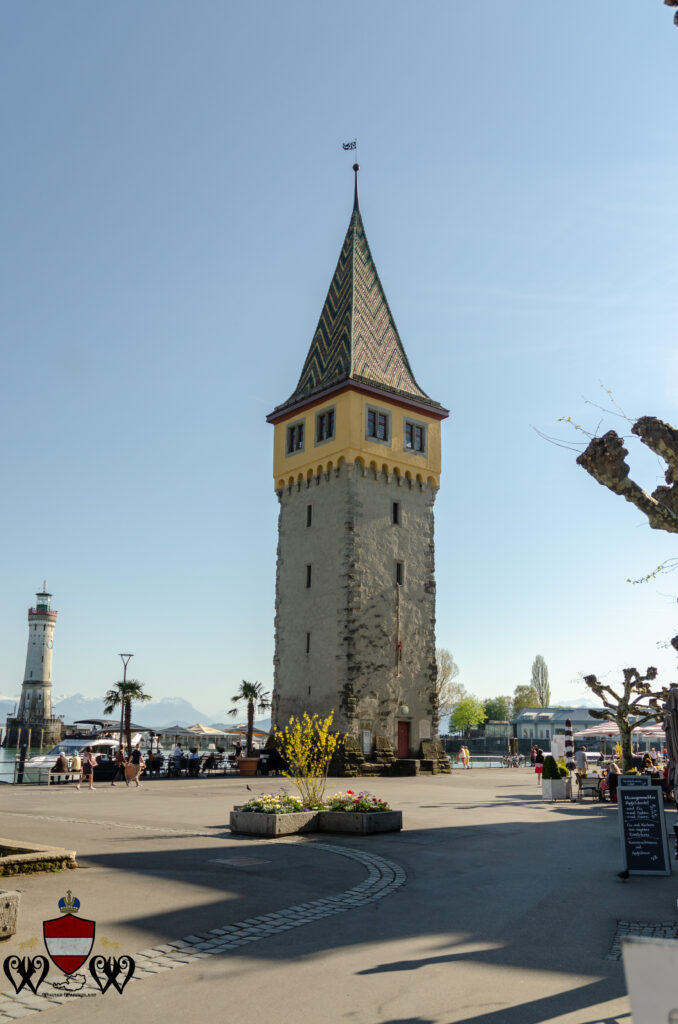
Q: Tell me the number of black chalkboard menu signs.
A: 2